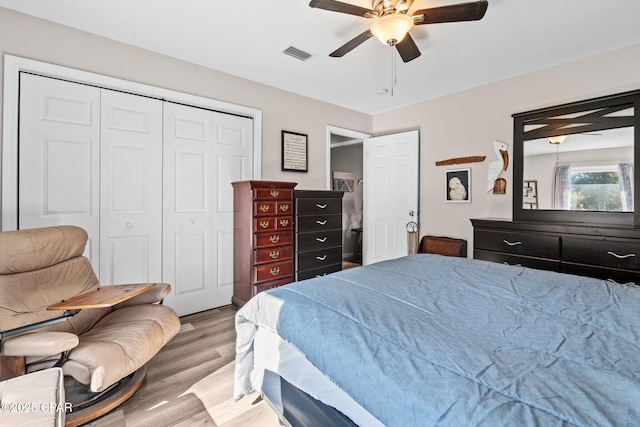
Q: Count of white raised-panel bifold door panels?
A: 4